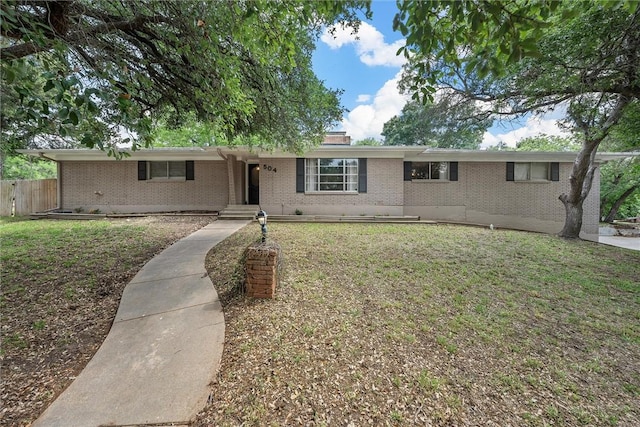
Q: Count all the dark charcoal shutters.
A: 8